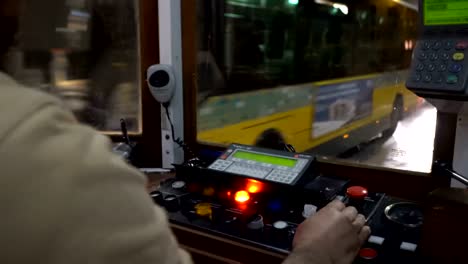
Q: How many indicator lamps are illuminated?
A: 2